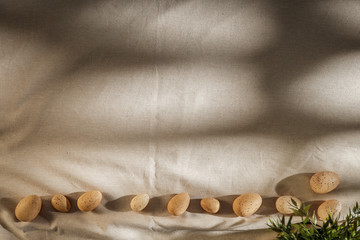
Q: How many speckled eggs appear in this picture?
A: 10